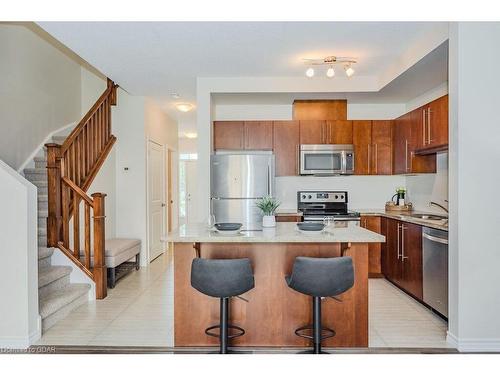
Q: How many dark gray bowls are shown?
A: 2